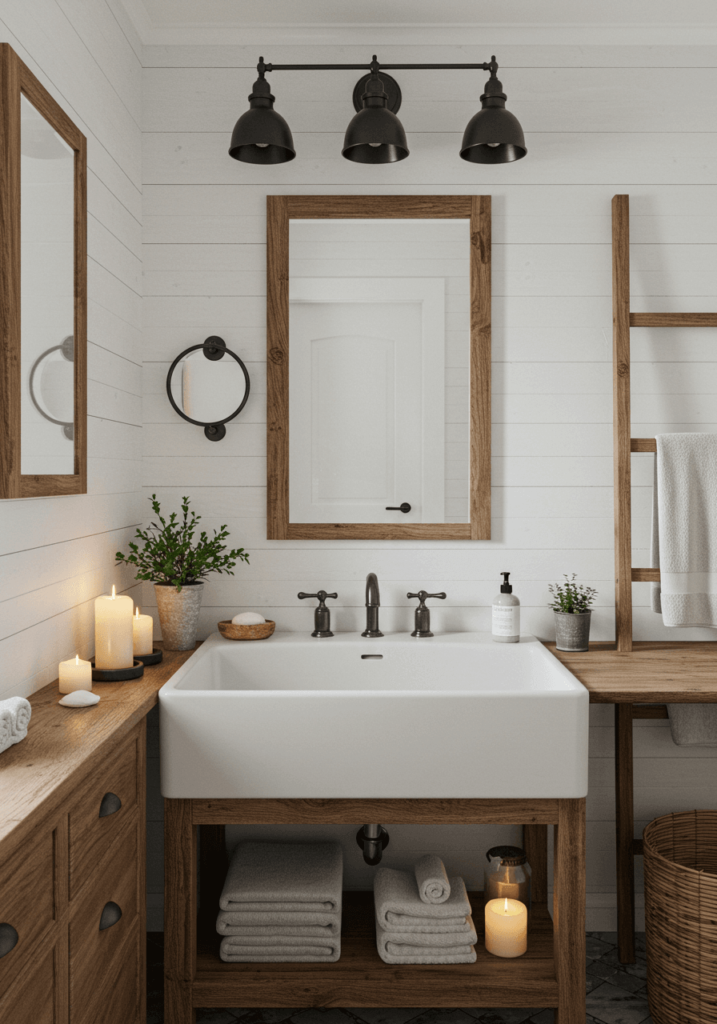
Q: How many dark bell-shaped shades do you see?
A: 3